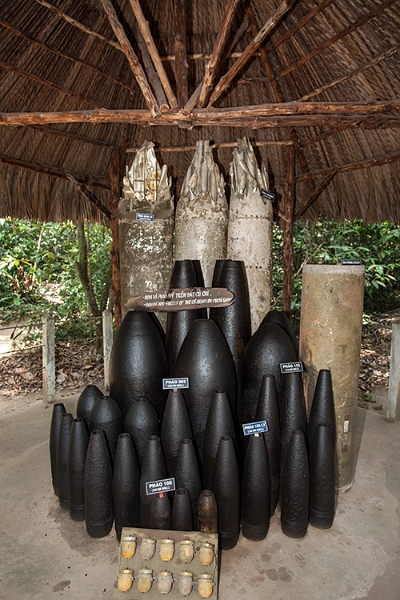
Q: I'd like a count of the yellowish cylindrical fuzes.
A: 10